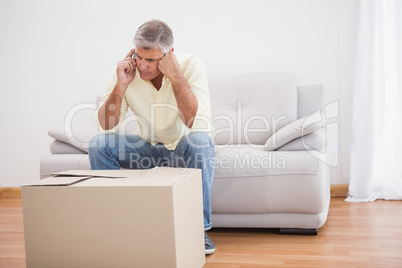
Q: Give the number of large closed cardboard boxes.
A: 1